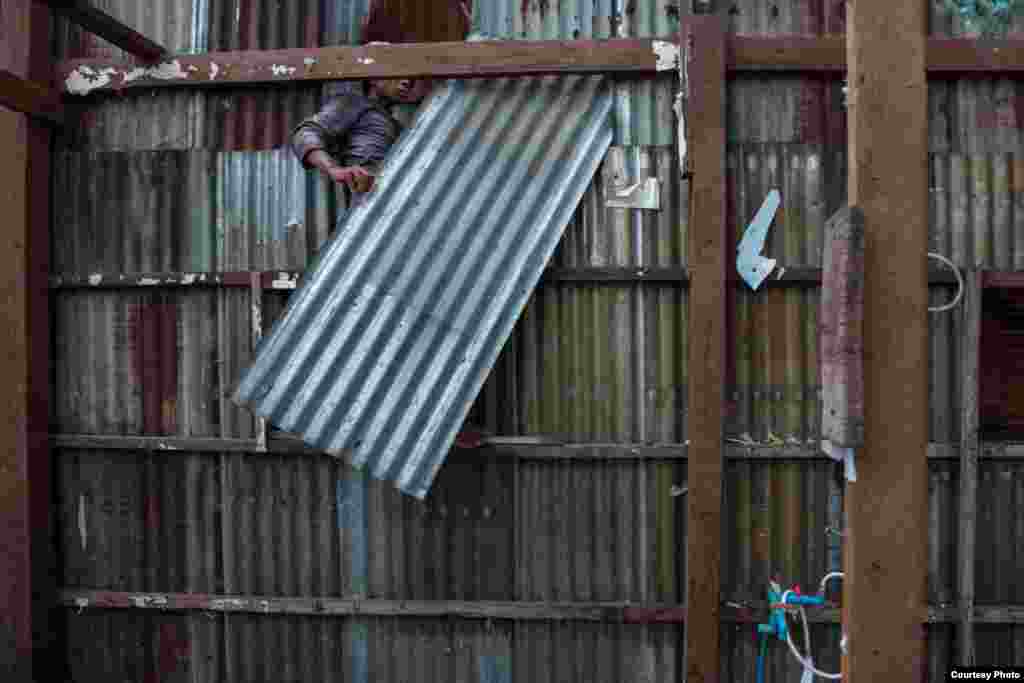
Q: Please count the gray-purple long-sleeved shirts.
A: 1